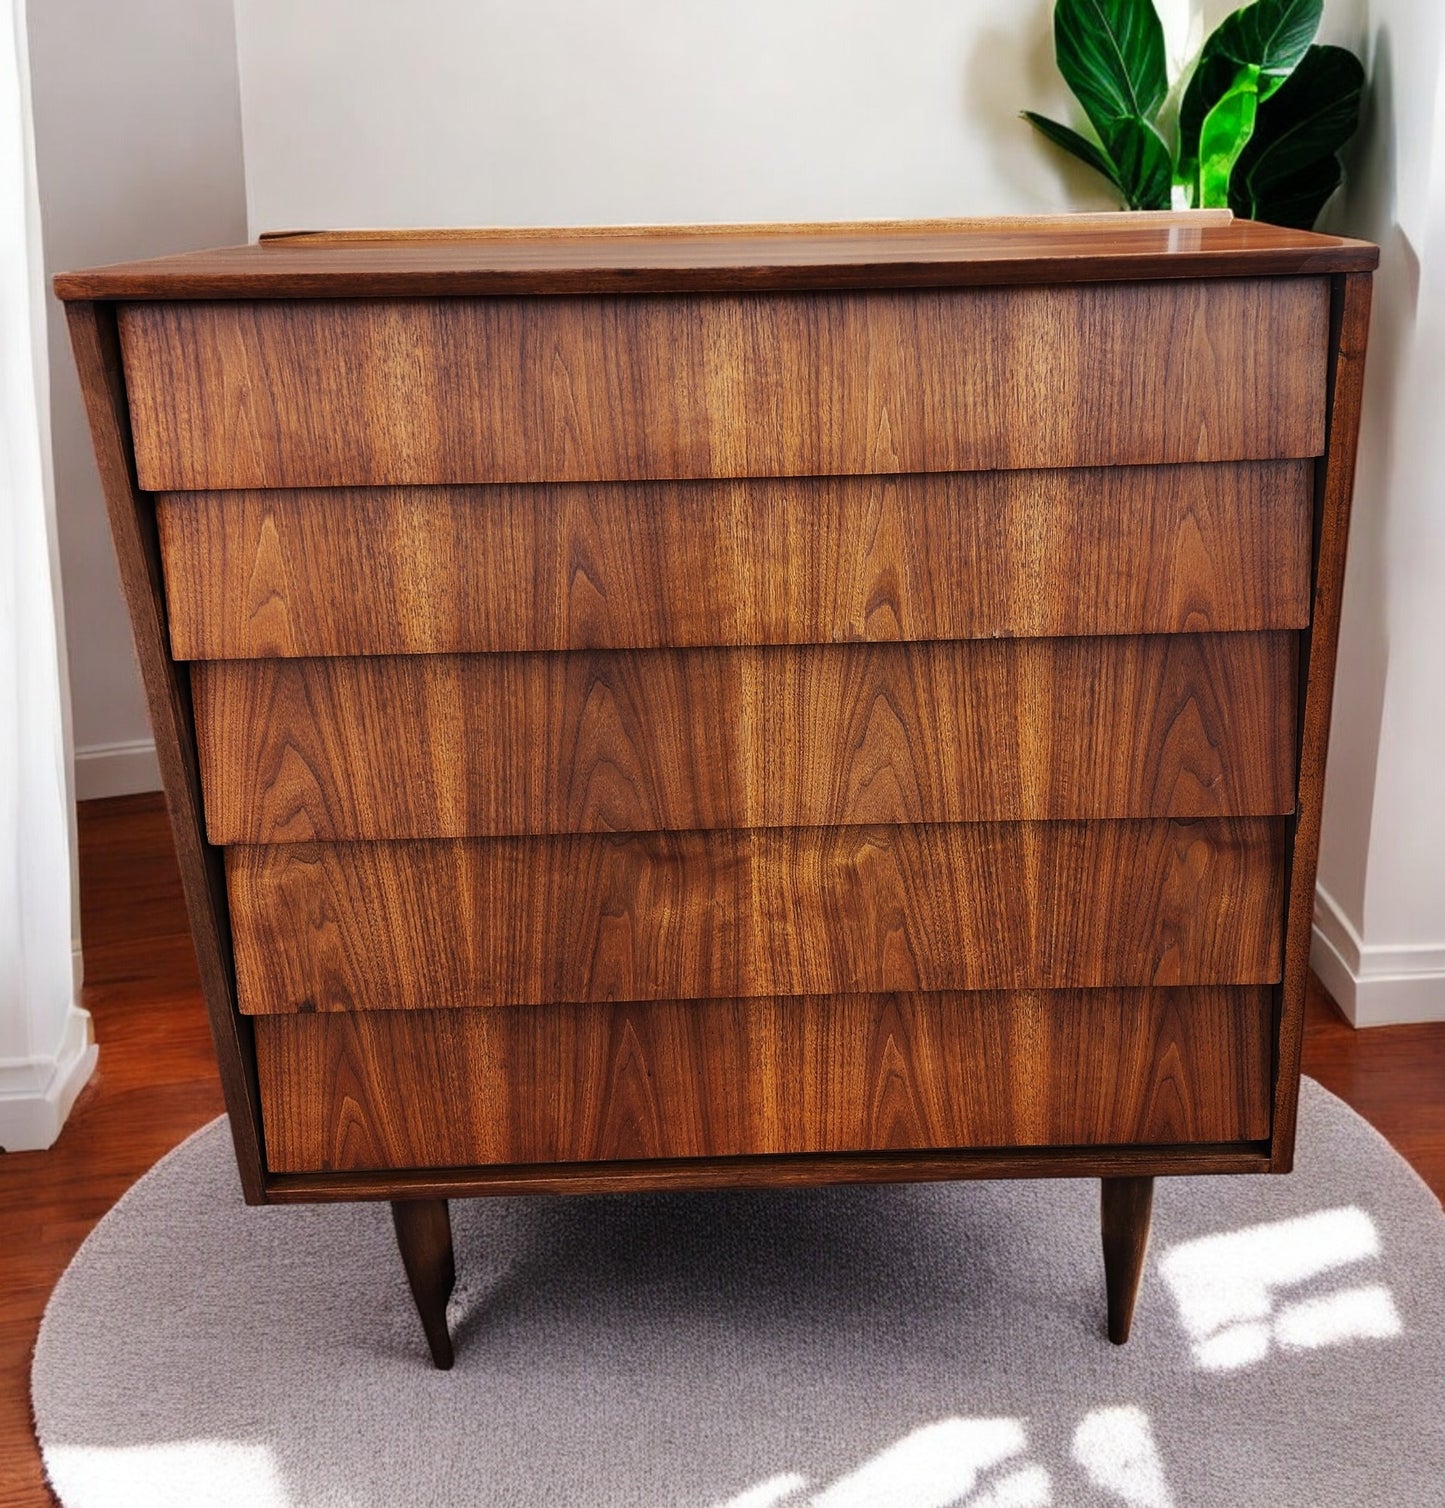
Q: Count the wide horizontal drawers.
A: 5